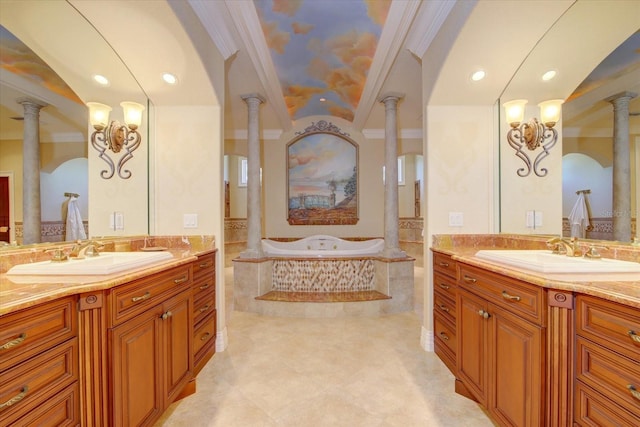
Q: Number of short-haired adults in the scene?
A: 0